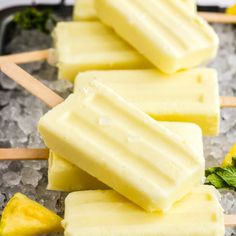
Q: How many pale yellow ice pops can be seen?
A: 7